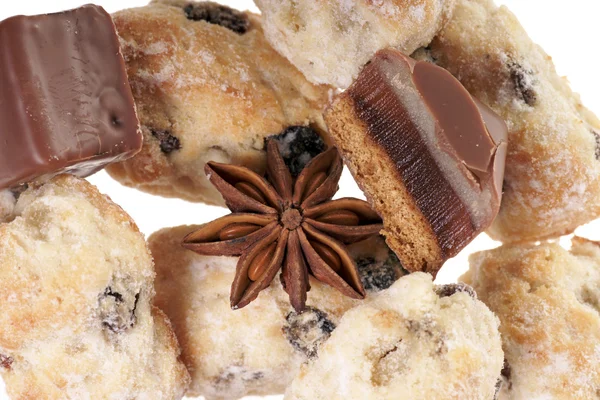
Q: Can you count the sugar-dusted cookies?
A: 7